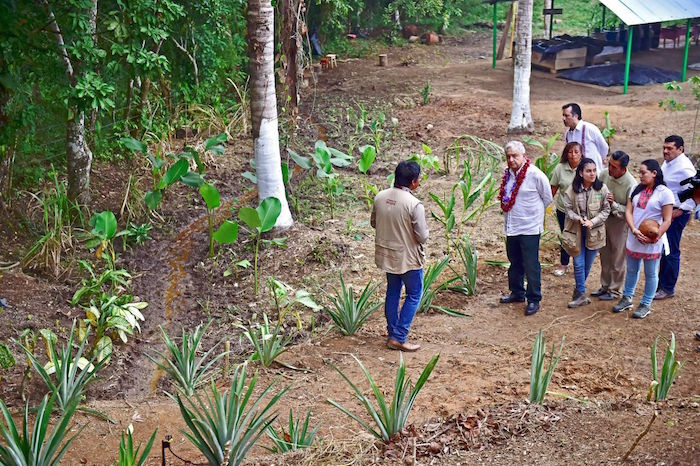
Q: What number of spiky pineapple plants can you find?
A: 13